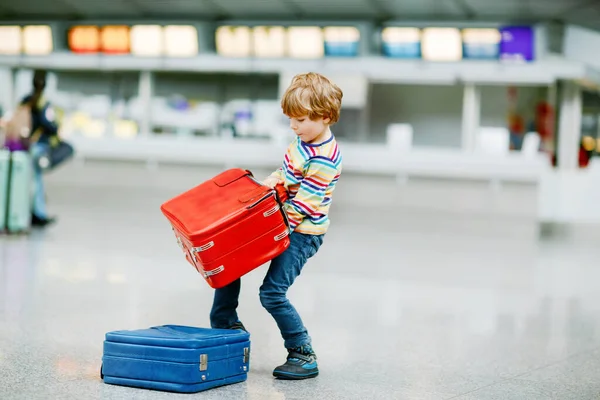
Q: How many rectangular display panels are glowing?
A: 14